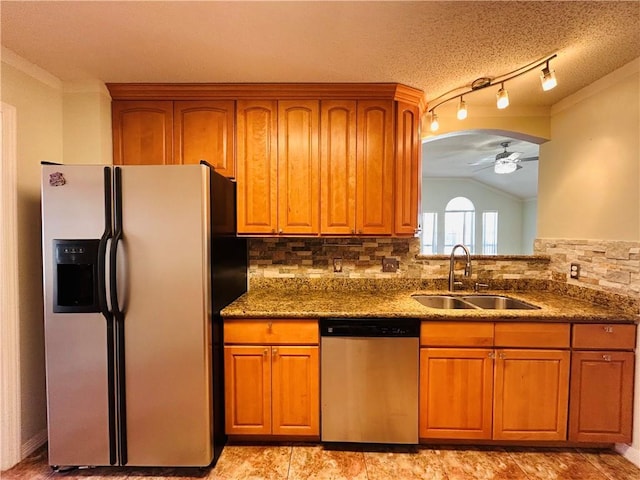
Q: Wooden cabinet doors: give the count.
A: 12